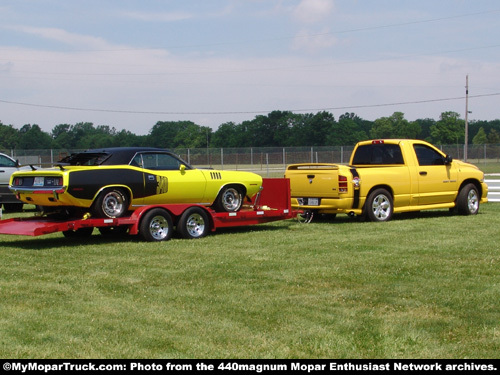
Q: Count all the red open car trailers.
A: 1